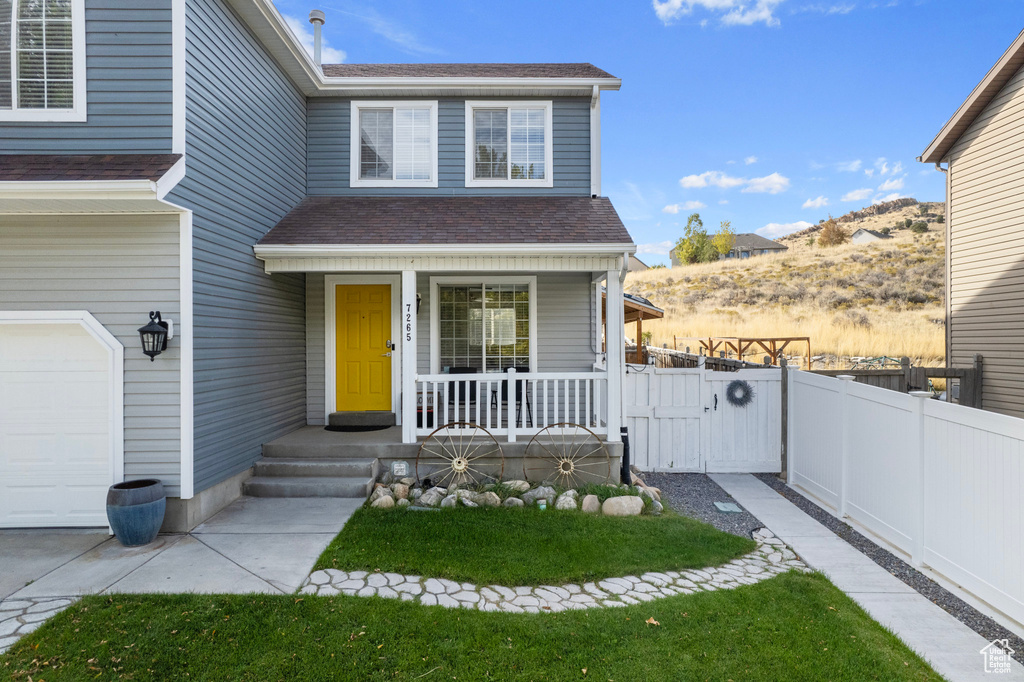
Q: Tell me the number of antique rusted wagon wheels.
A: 2